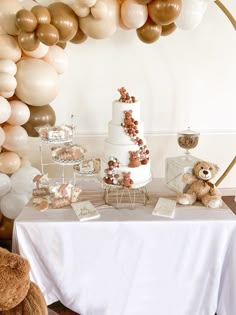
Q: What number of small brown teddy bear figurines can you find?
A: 4